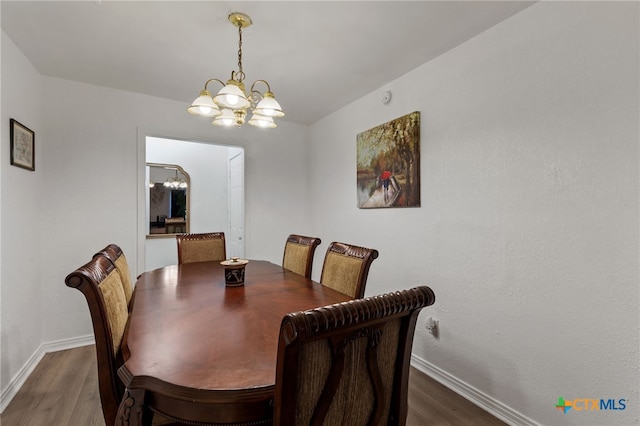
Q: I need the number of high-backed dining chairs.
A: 6